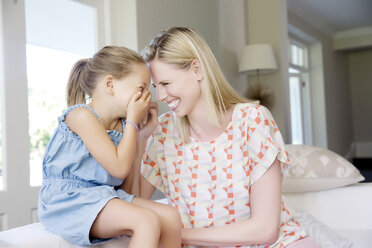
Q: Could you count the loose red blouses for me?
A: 1